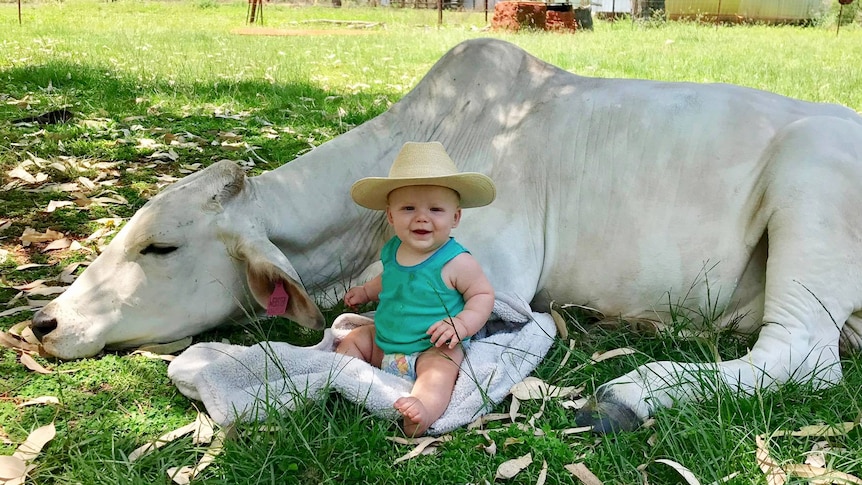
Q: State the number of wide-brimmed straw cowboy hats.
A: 1